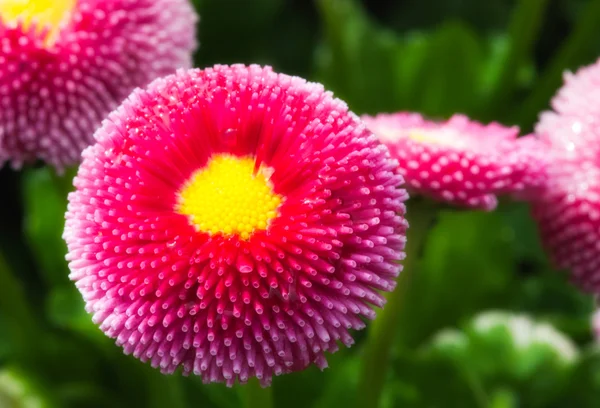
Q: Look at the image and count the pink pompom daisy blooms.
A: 4